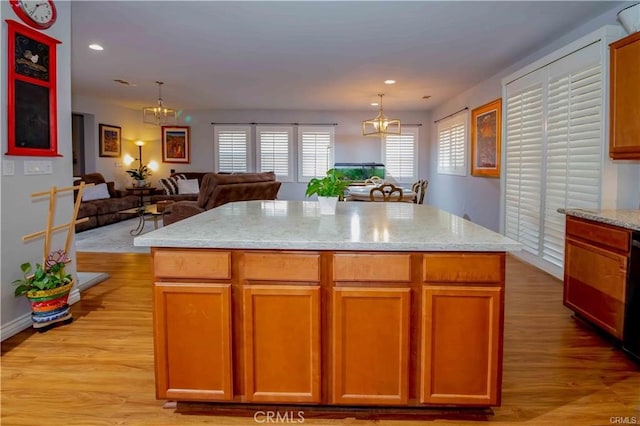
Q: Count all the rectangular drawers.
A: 5